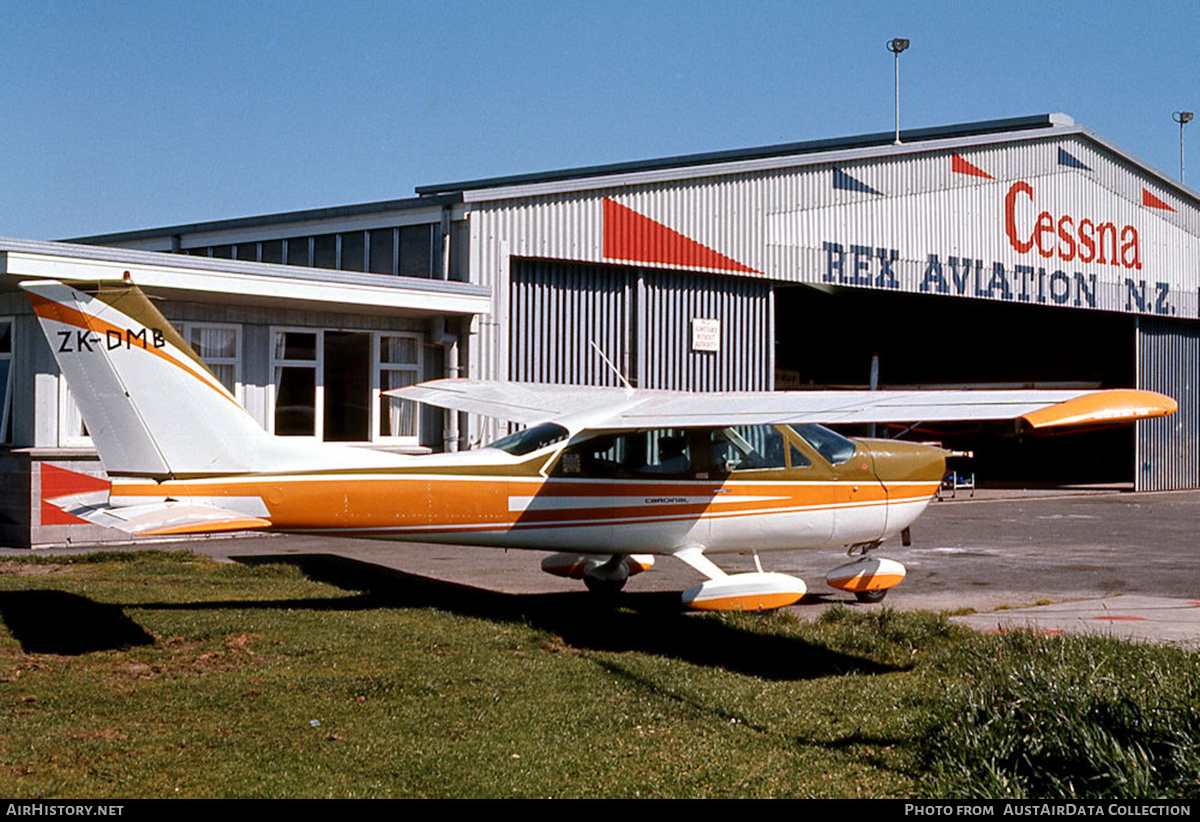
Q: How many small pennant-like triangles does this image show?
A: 4